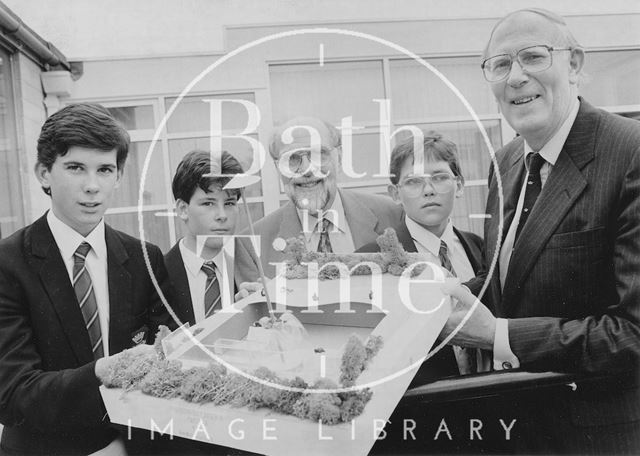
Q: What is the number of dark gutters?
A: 1